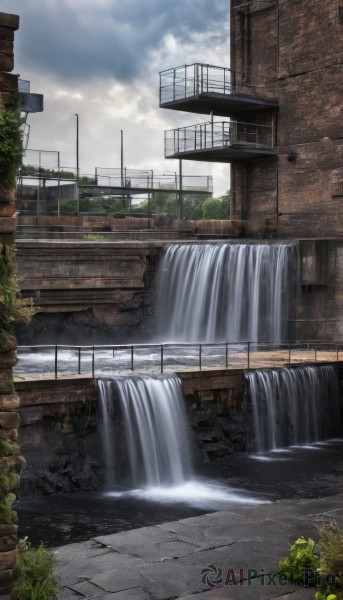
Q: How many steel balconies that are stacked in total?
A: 2